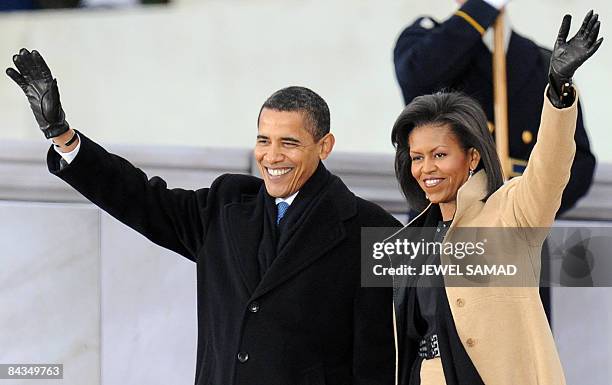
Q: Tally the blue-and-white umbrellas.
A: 0